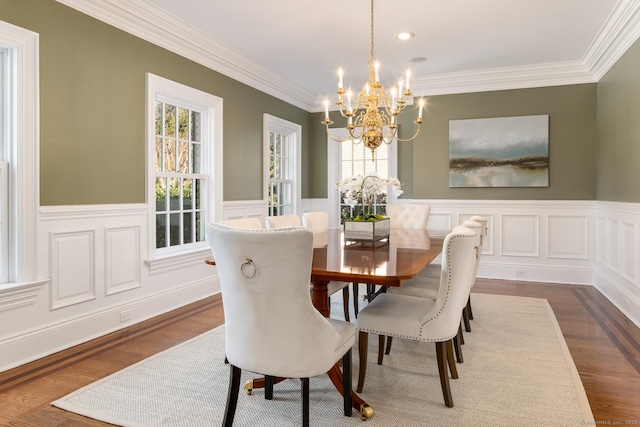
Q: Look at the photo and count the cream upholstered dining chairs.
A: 8